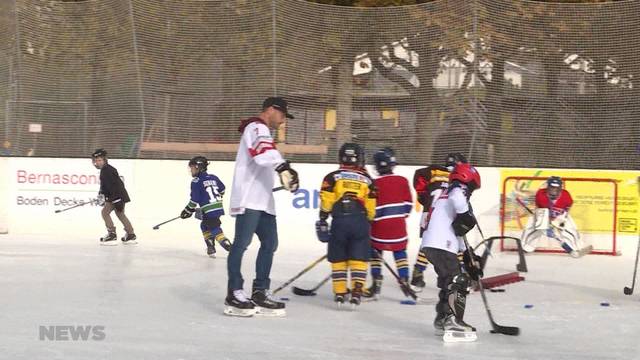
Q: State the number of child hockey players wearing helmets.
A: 7